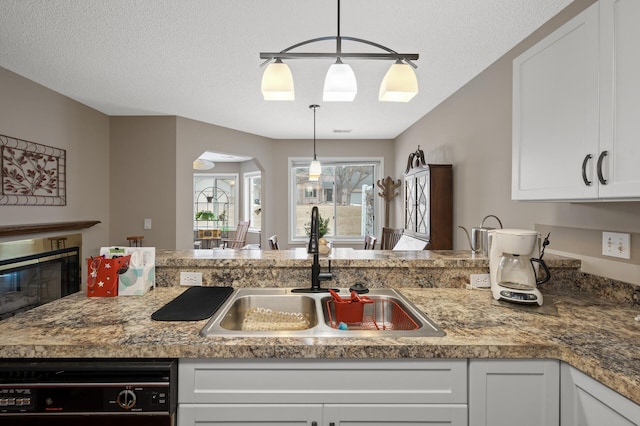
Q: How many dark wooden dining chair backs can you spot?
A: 3